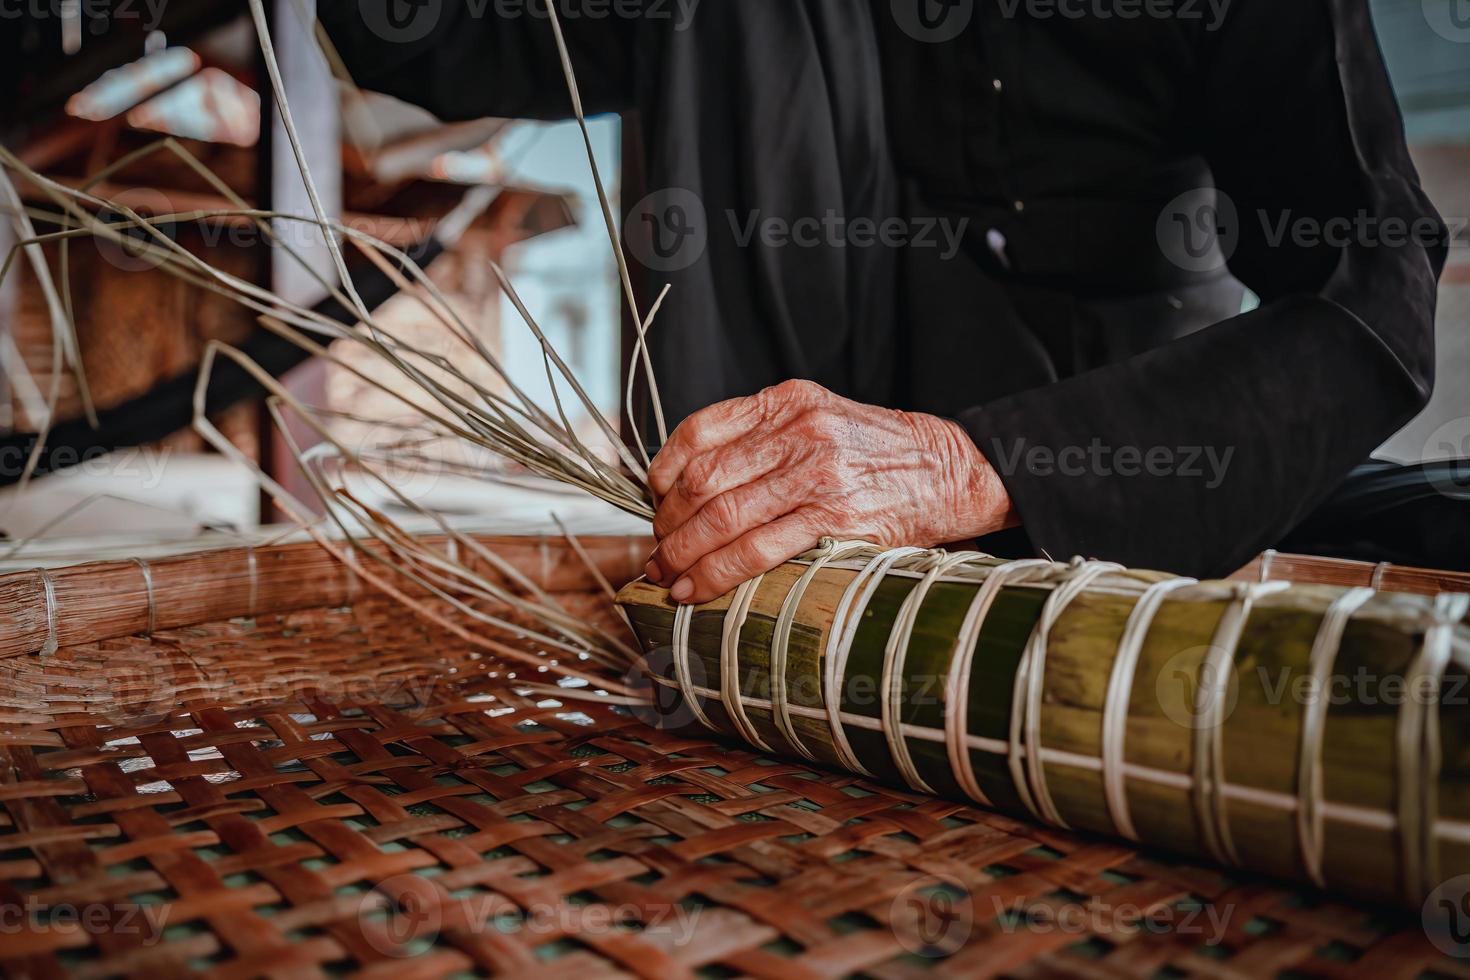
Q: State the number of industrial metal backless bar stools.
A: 0